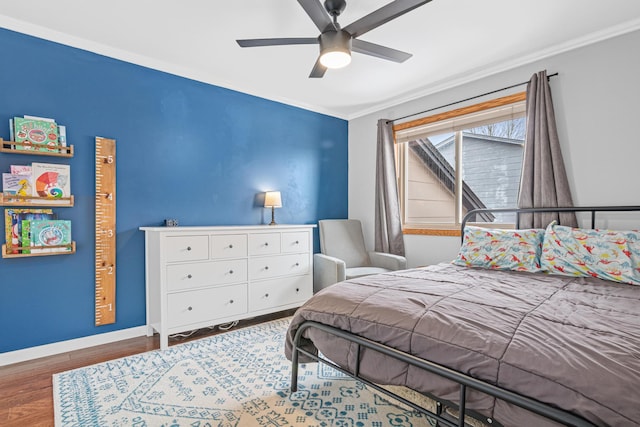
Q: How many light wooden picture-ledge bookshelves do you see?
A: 3